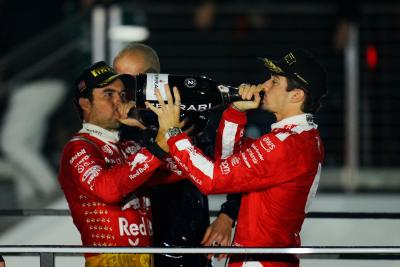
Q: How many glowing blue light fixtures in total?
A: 0